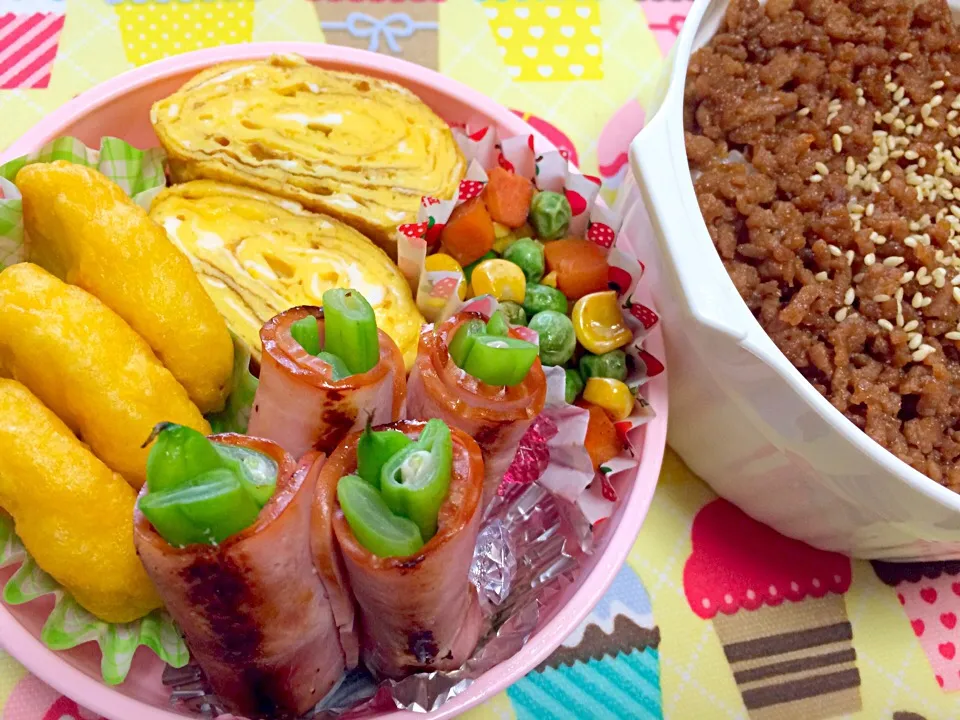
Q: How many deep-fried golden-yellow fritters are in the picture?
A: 3